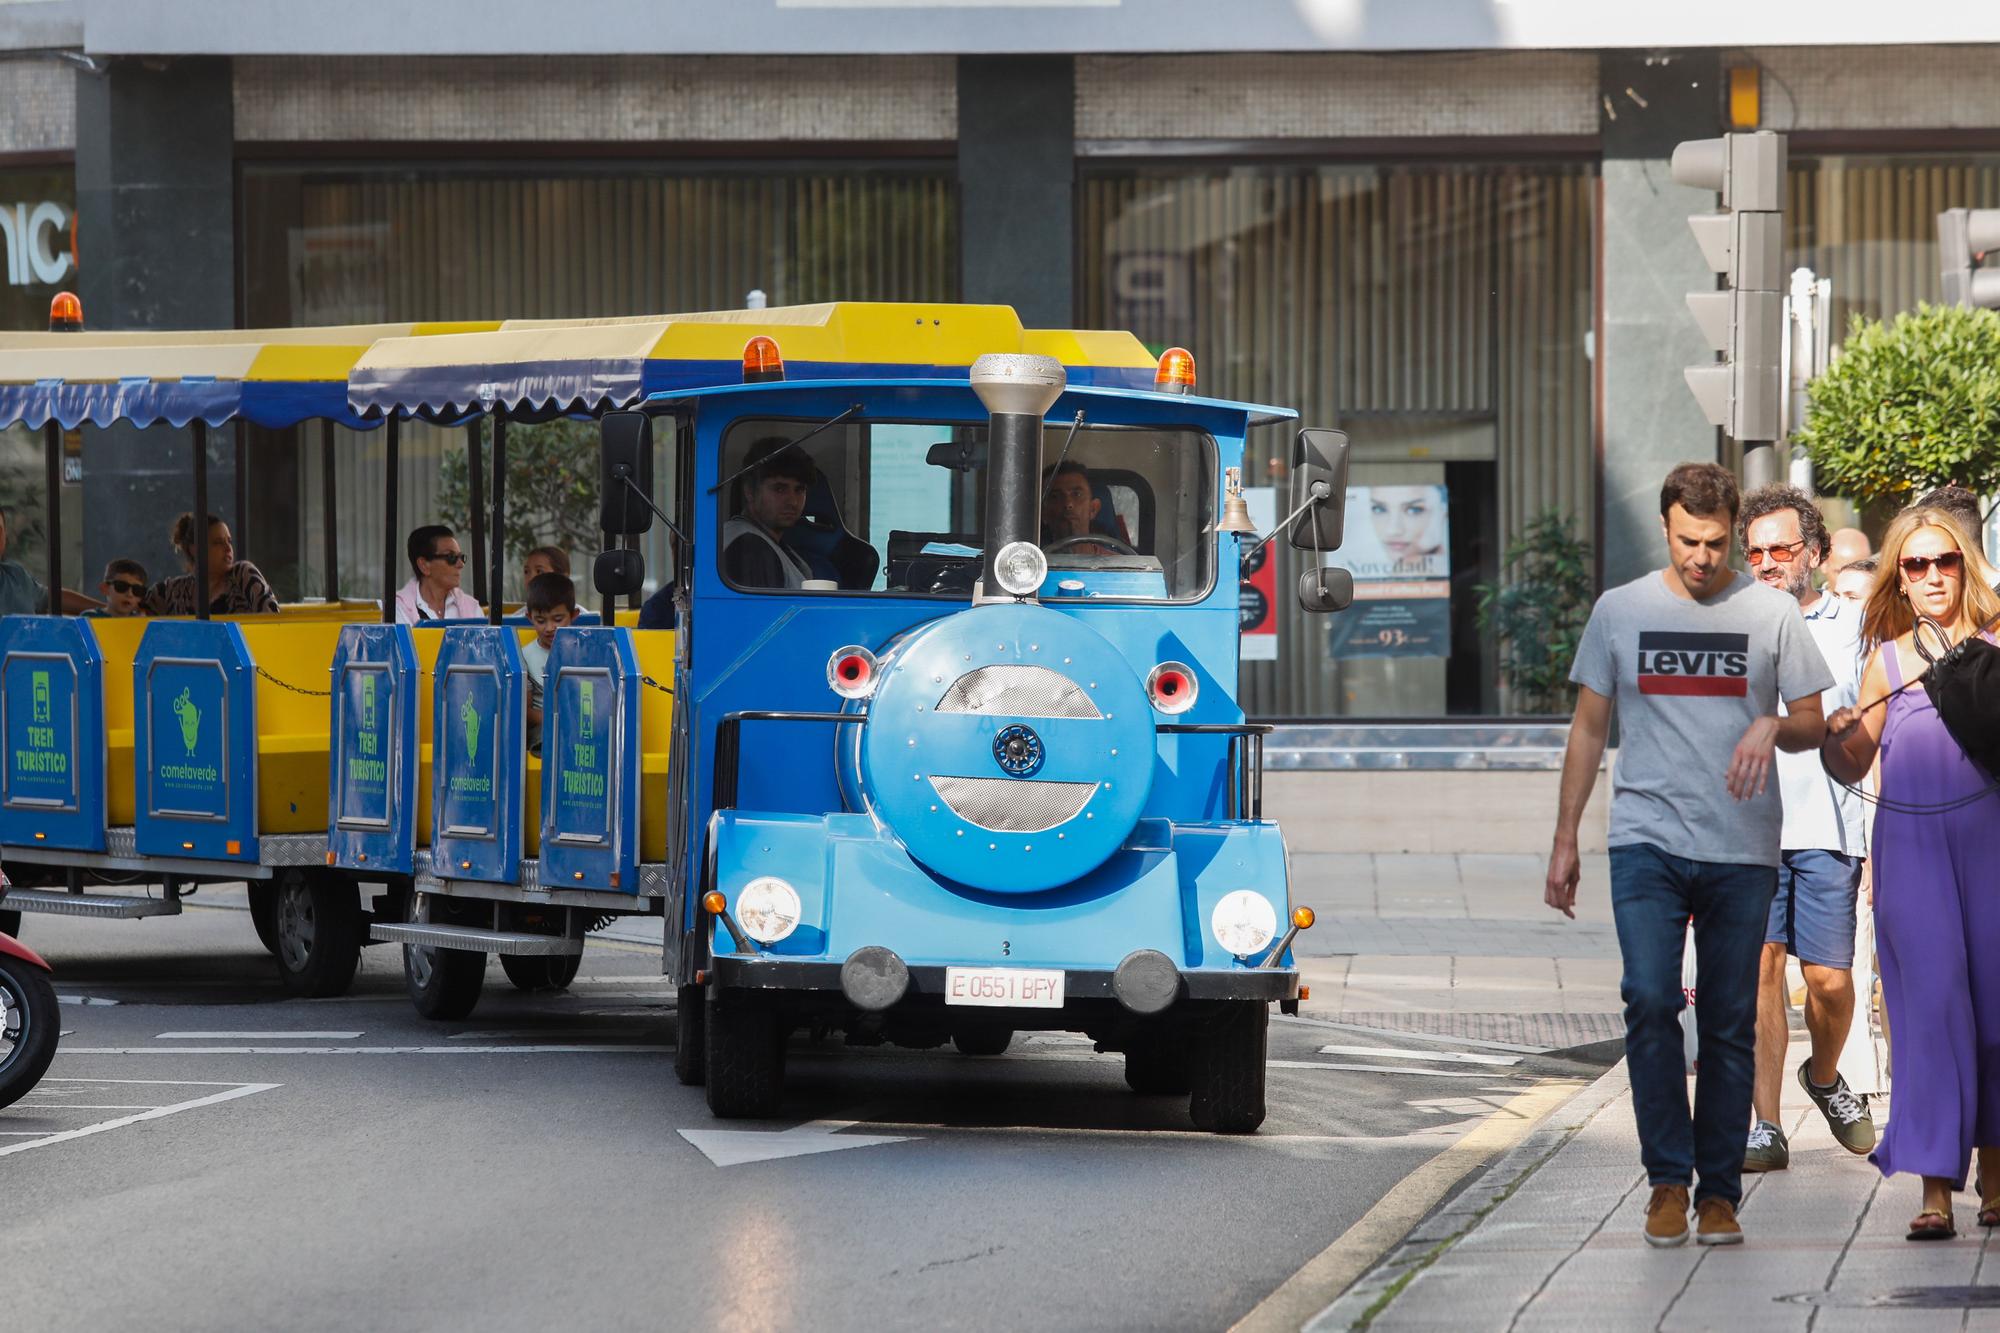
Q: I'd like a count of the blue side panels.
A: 5